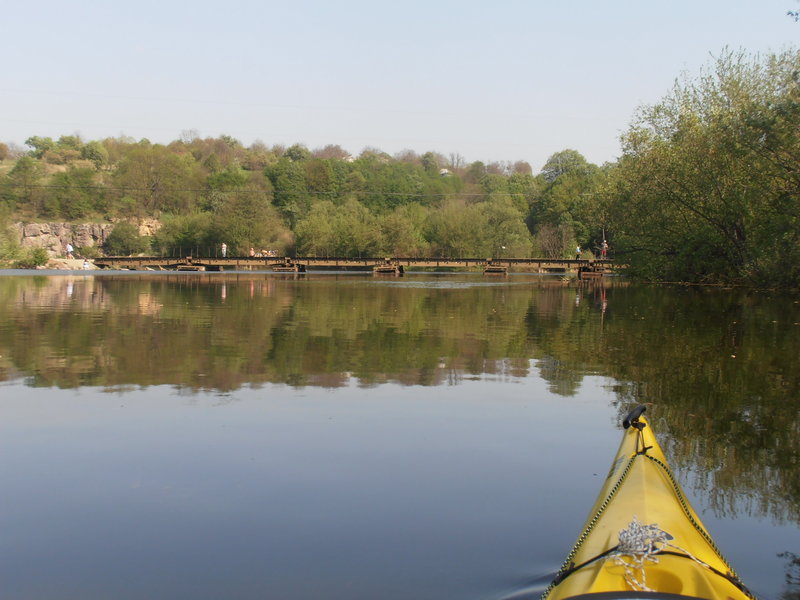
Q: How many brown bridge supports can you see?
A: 5